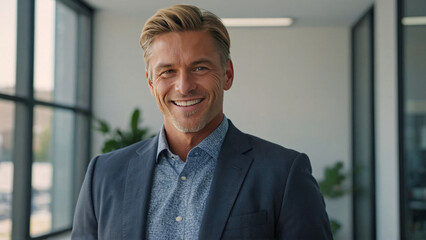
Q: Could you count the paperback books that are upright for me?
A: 0